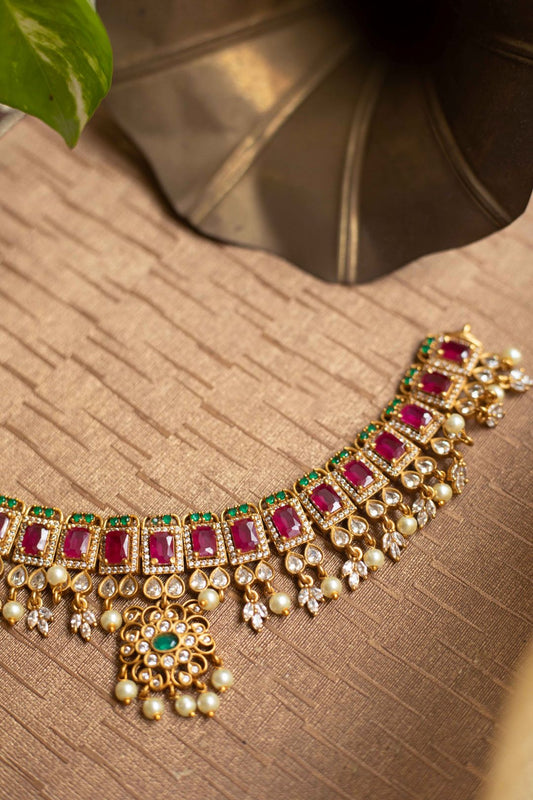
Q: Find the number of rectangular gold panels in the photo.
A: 14